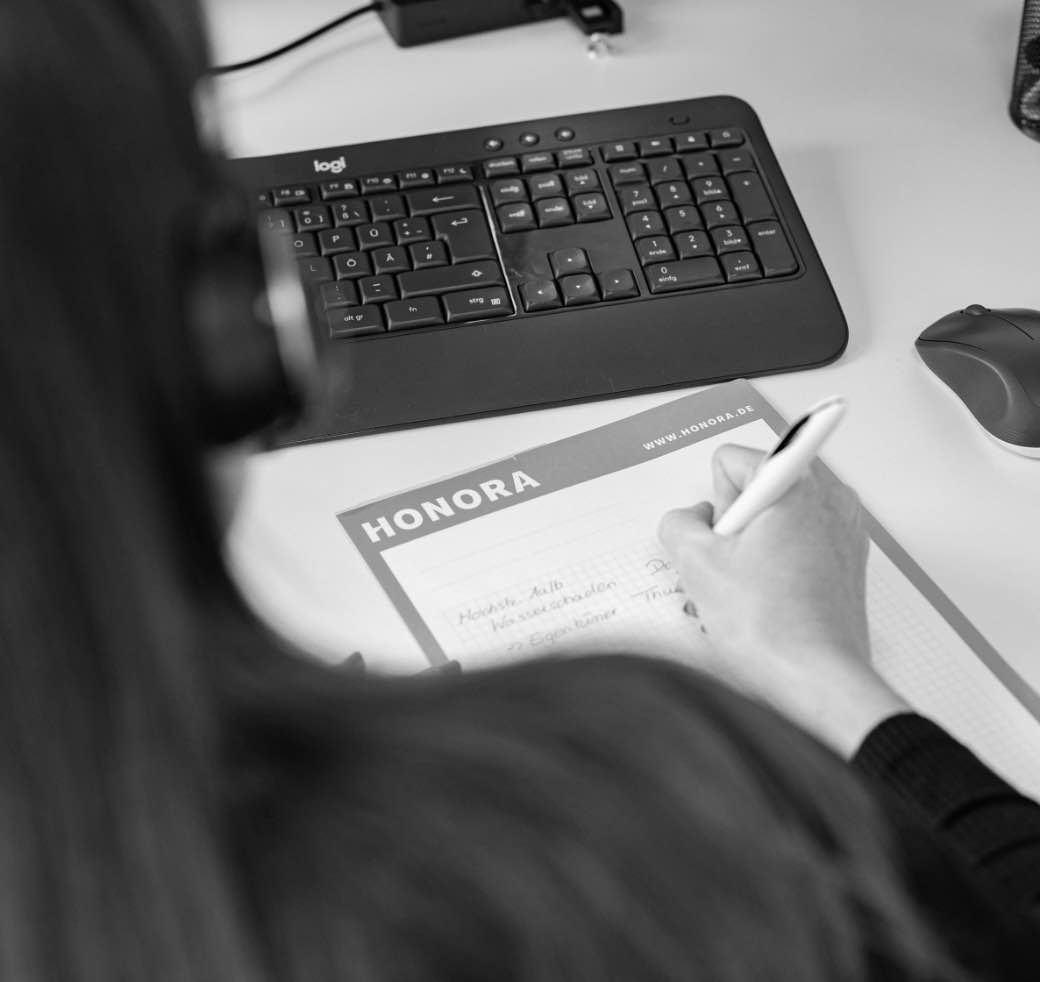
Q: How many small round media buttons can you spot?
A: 3